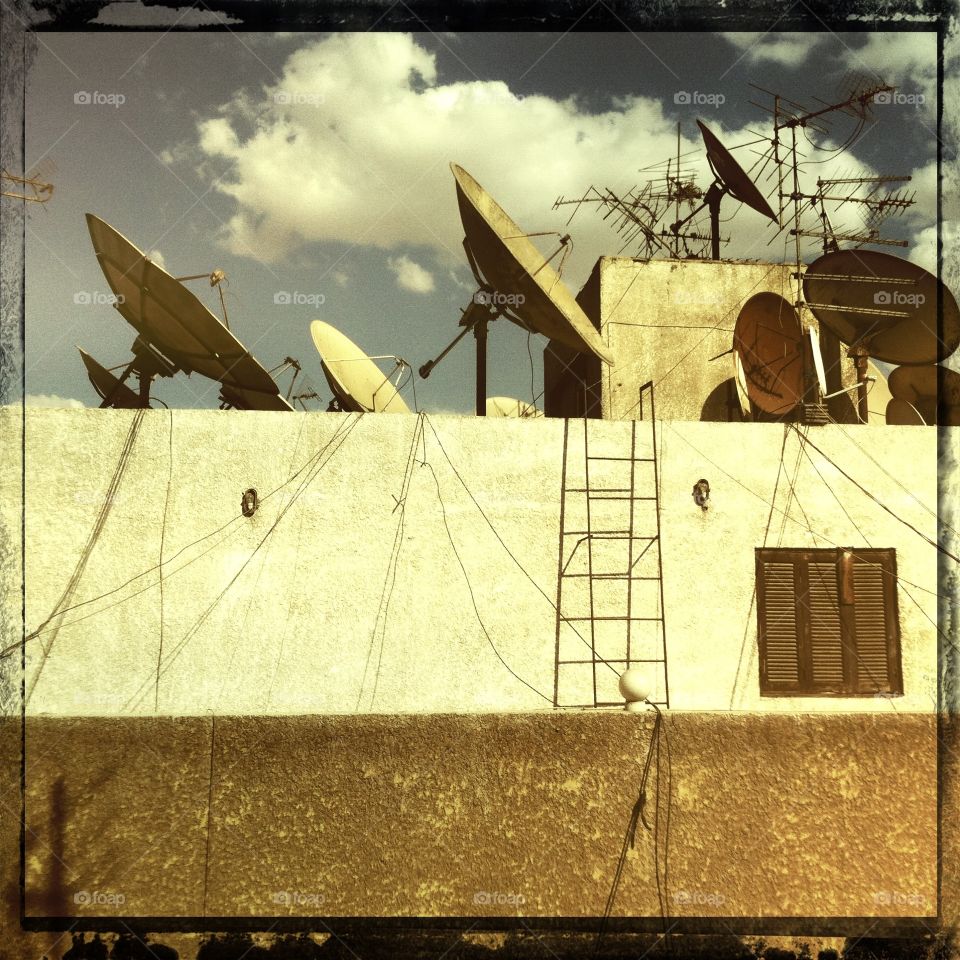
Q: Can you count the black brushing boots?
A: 0